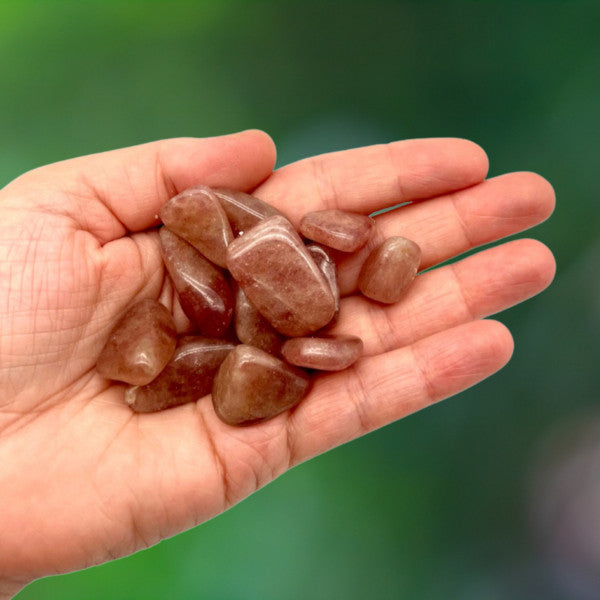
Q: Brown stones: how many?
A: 12